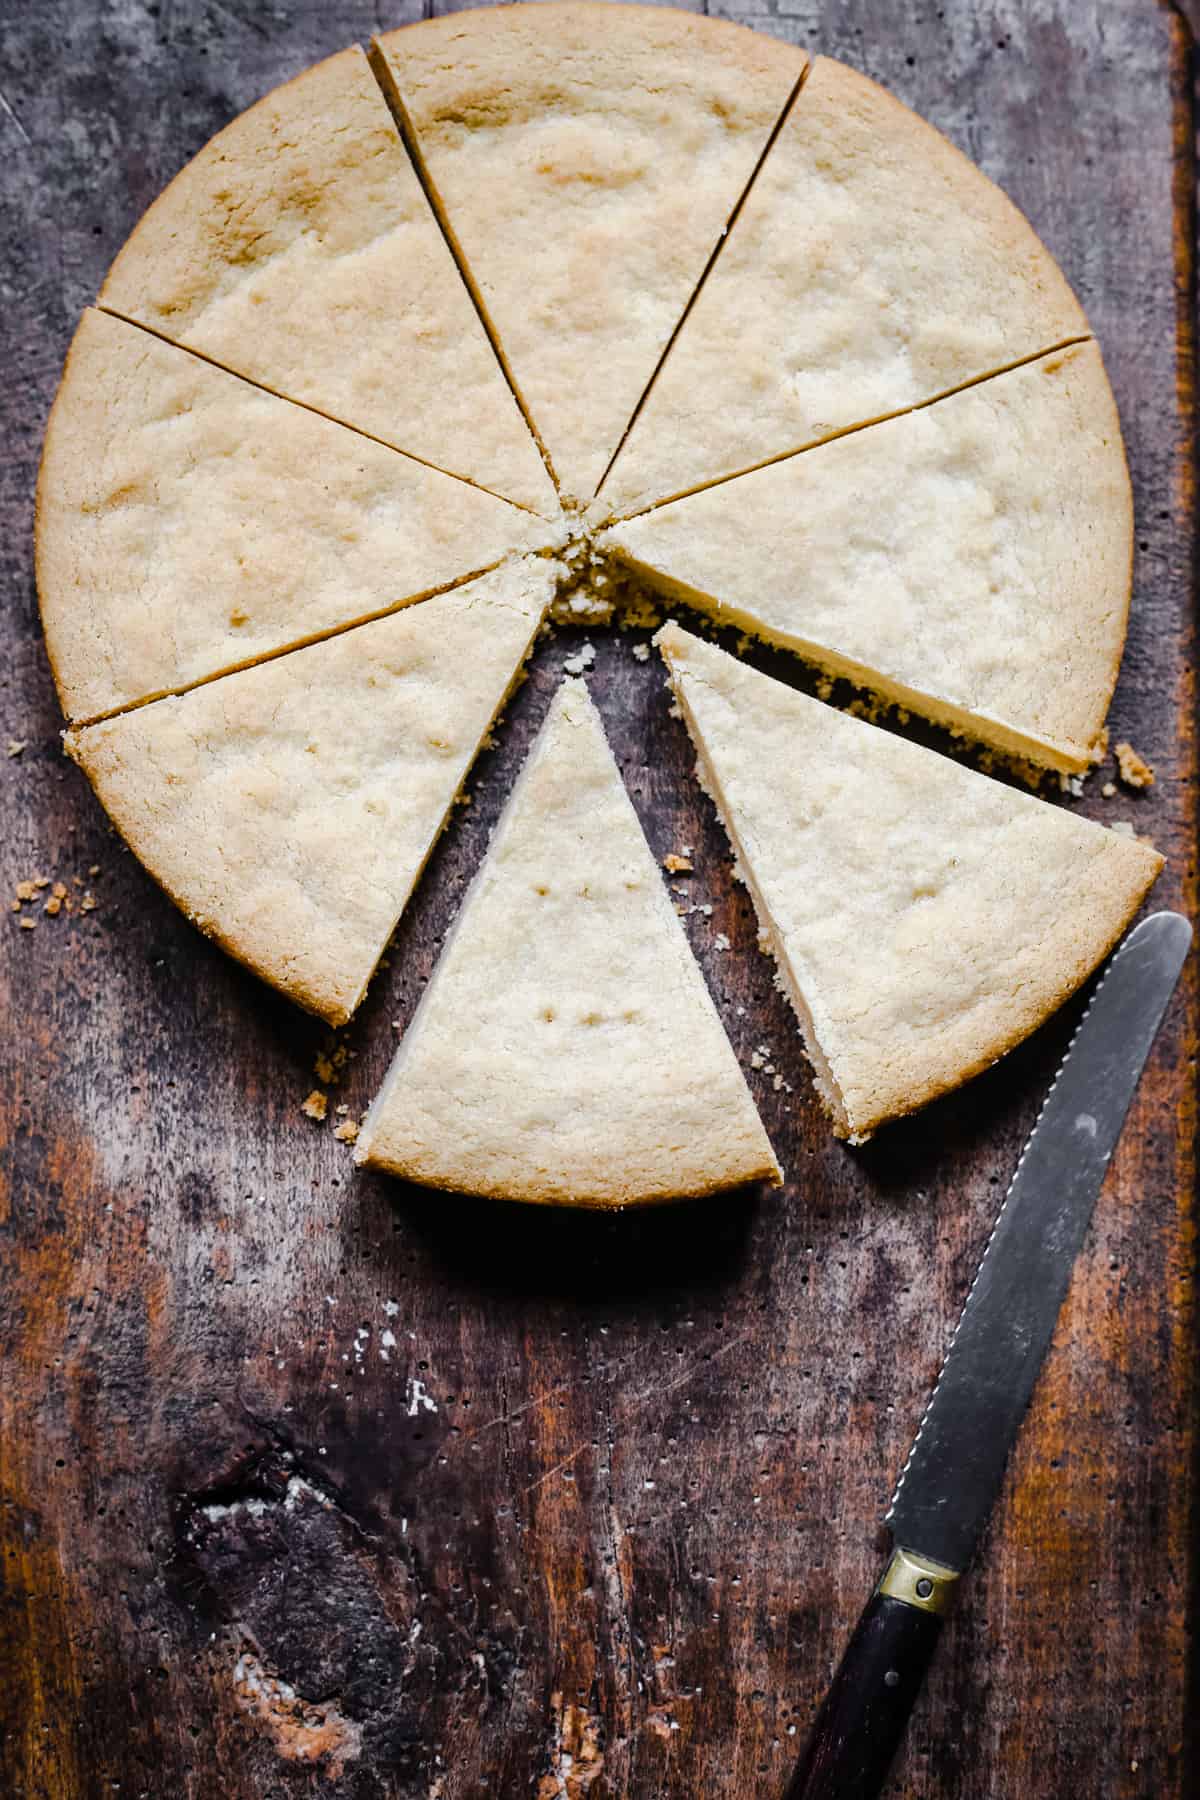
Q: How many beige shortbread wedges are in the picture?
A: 8